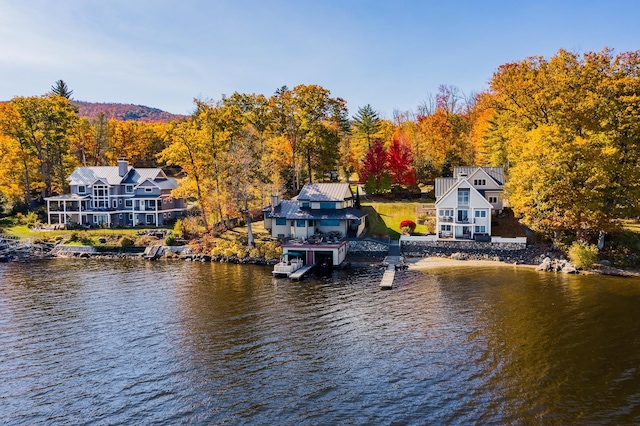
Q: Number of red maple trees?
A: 2